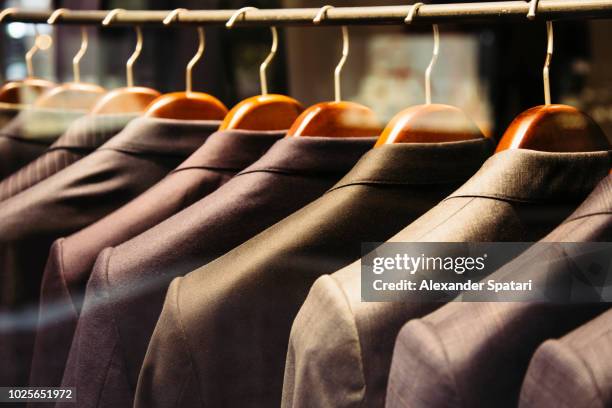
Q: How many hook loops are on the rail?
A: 8